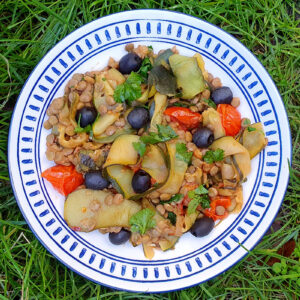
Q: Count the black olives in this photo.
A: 9